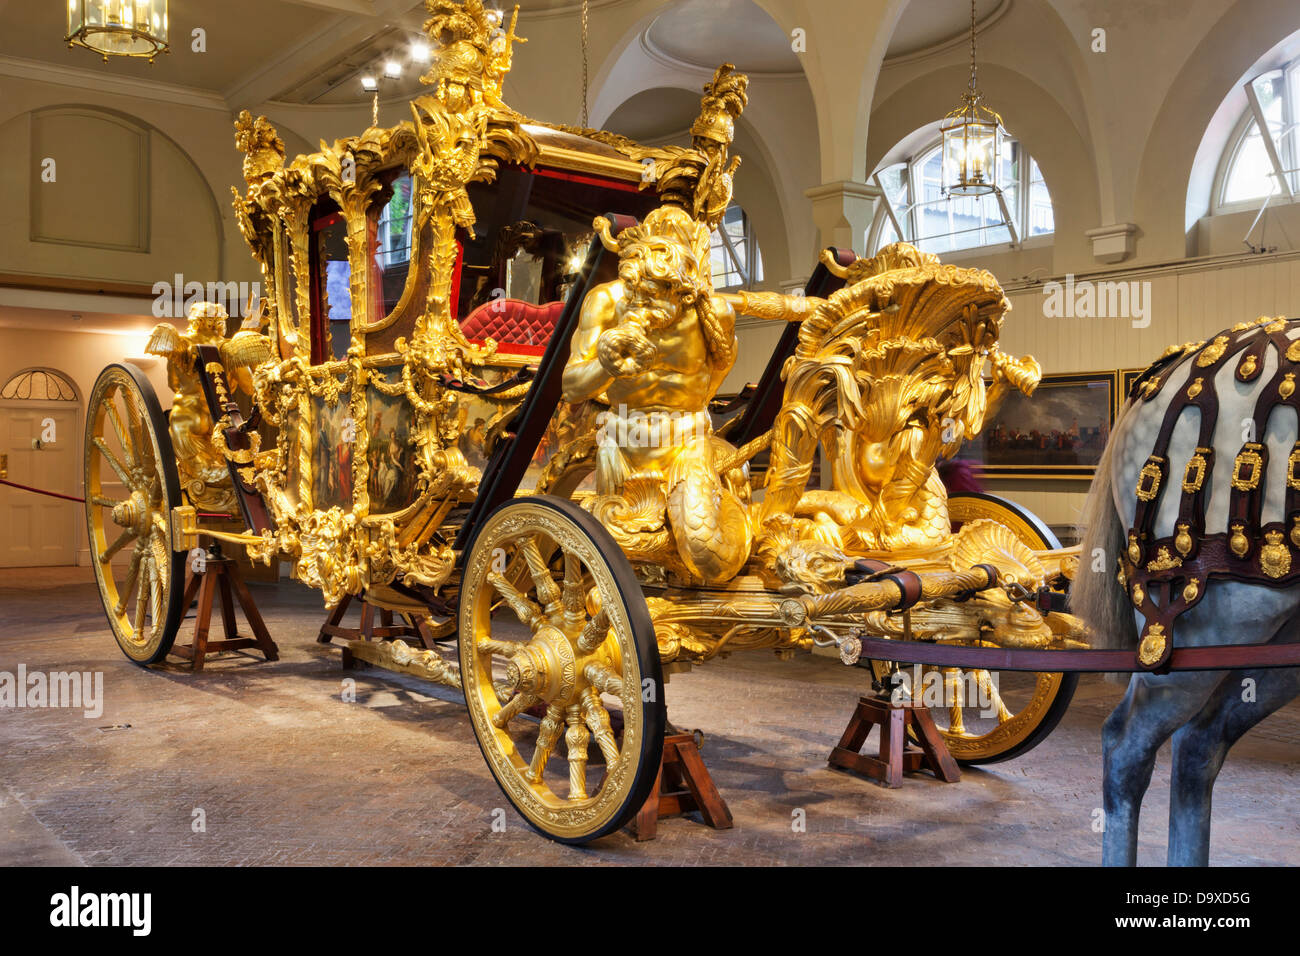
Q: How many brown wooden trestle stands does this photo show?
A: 4